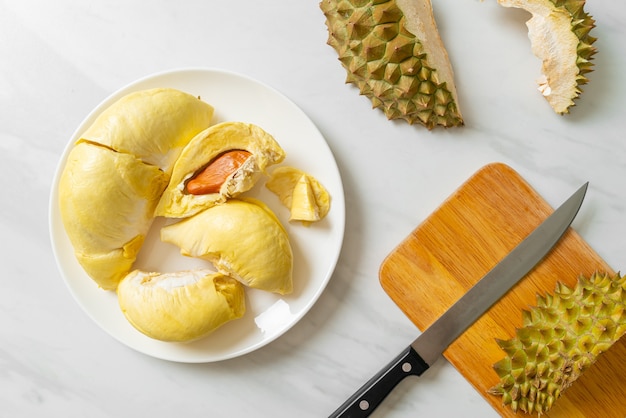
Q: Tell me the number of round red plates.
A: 0